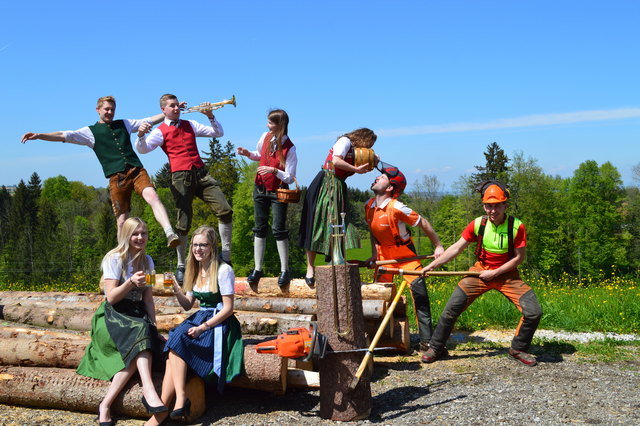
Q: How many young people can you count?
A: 8